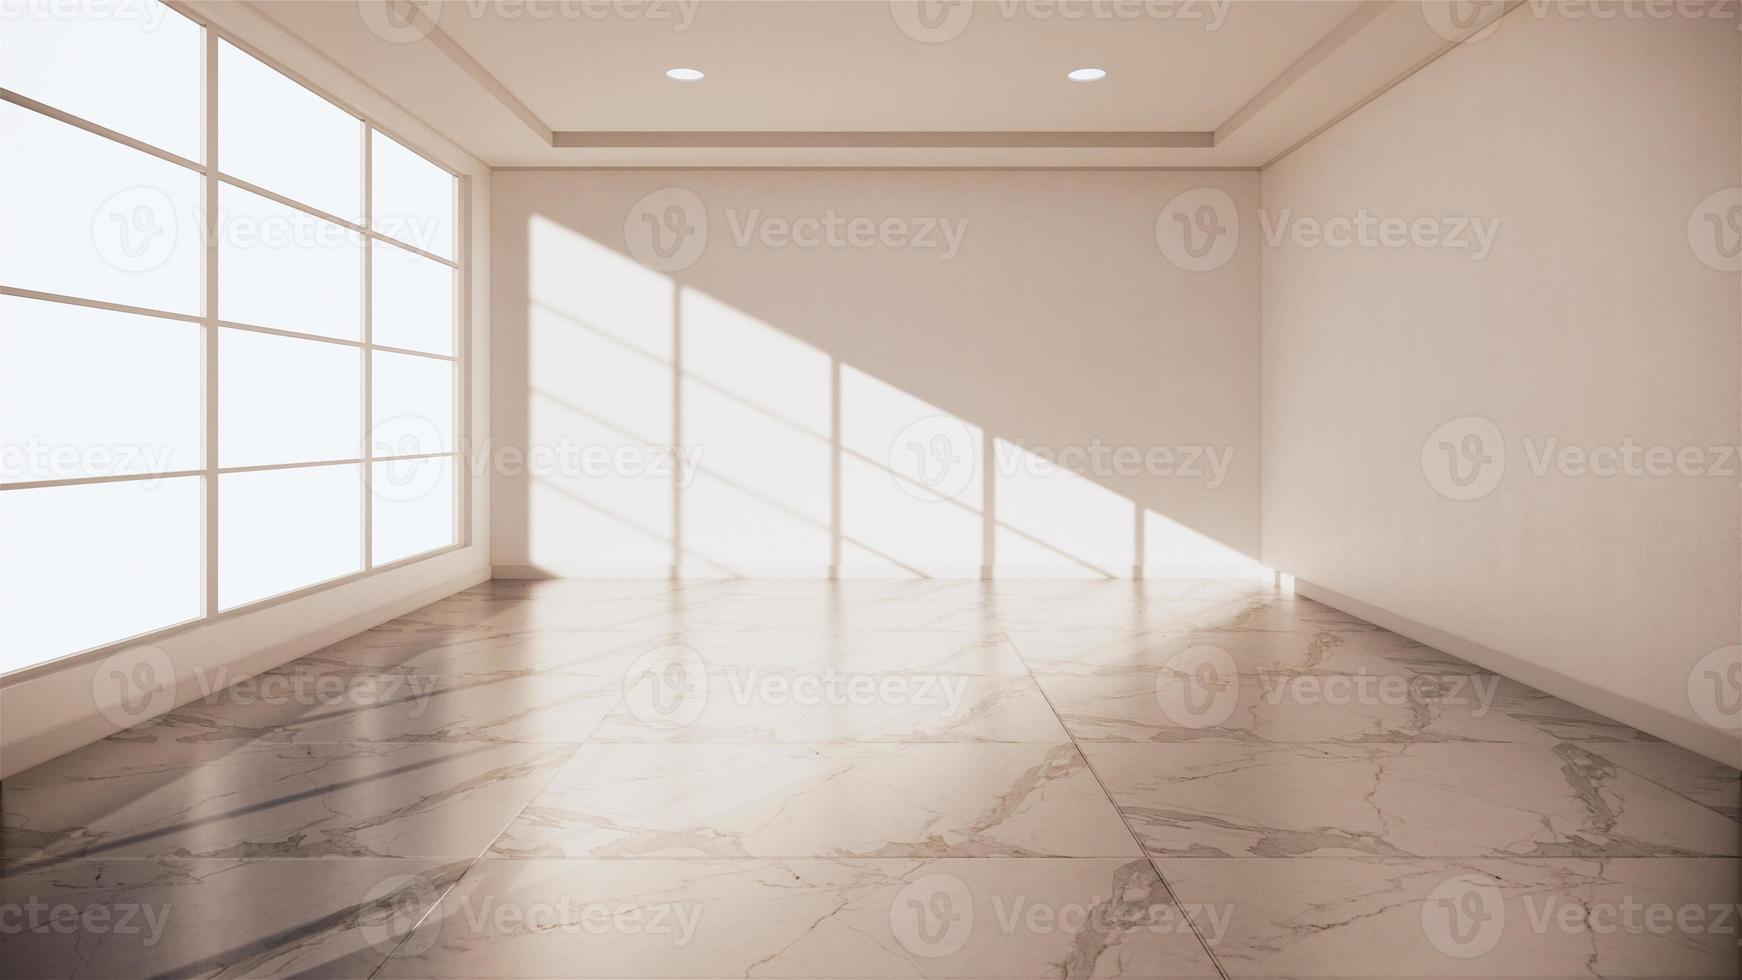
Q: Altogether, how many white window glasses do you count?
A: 12